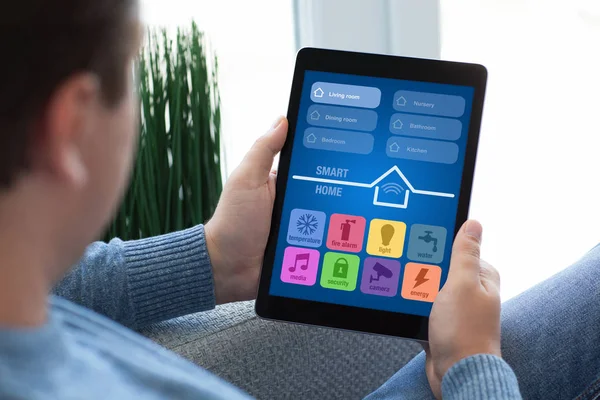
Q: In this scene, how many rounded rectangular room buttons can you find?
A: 6